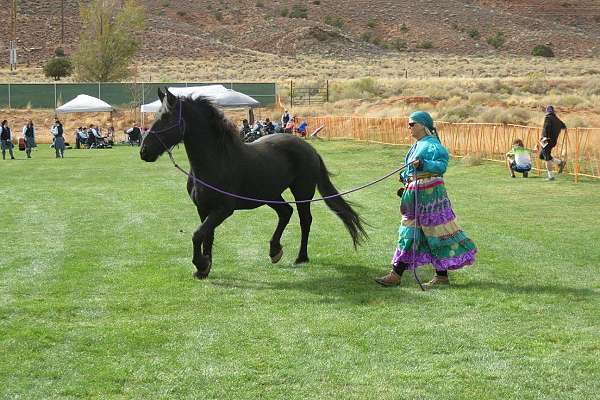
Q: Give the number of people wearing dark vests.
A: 3